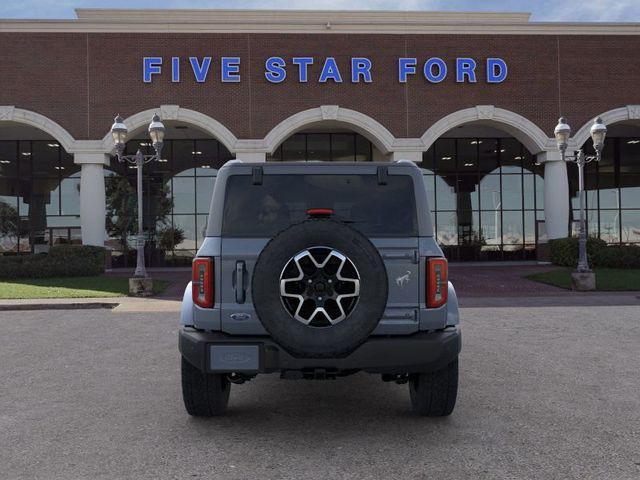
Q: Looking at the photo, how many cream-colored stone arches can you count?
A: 5